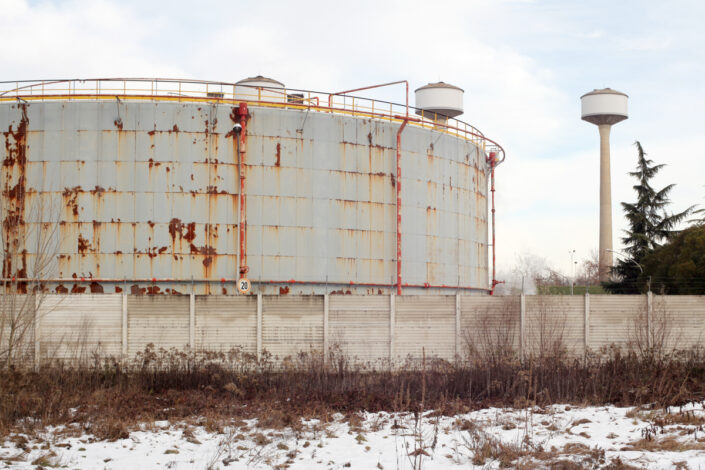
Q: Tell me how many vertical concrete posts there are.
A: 10